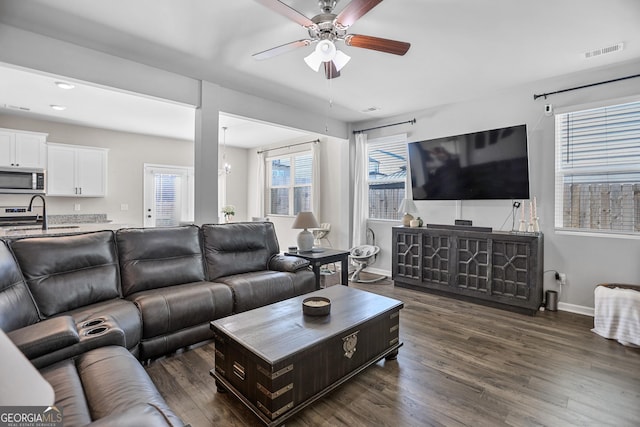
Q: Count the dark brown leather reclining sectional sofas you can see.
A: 1